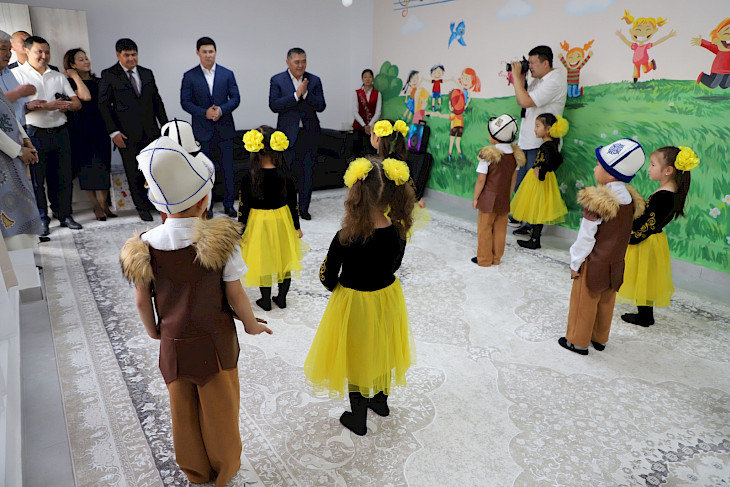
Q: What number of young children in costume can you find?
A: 9